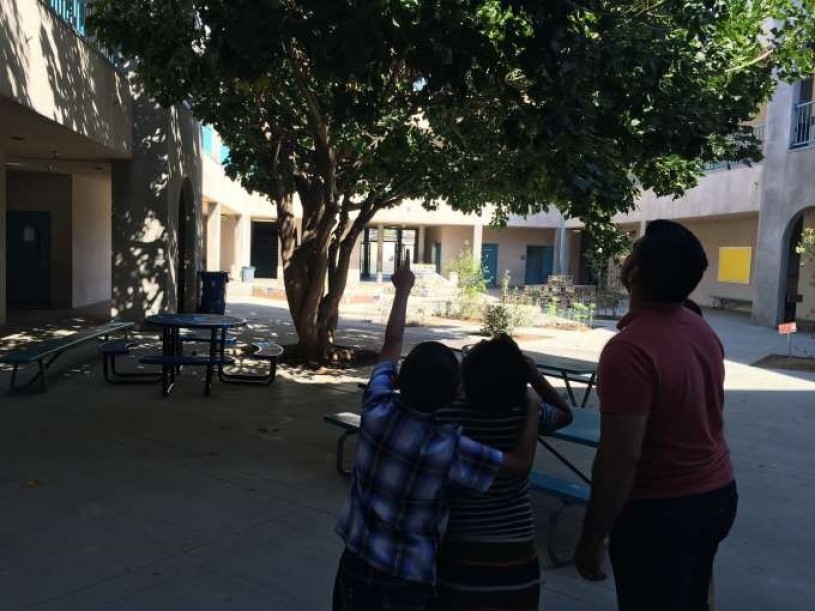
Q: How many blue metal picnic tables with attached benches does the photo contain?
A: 3